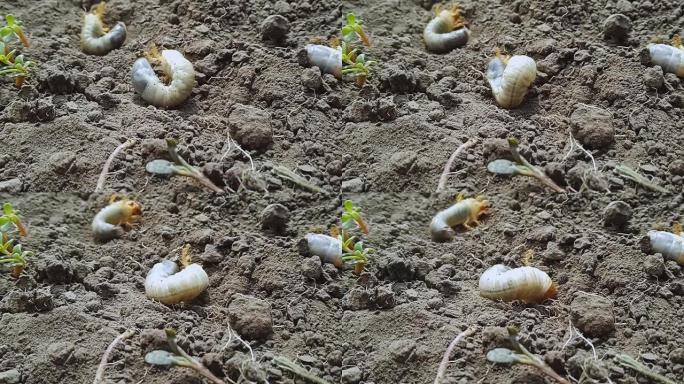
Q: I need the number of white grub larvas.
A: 12